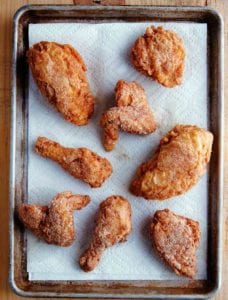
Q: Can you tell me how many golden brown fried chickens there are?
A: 8